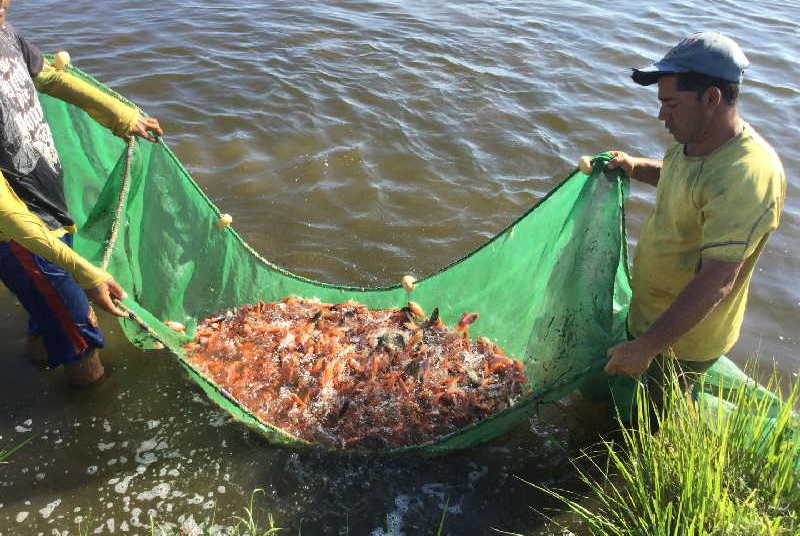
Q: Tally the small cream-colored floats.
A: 4